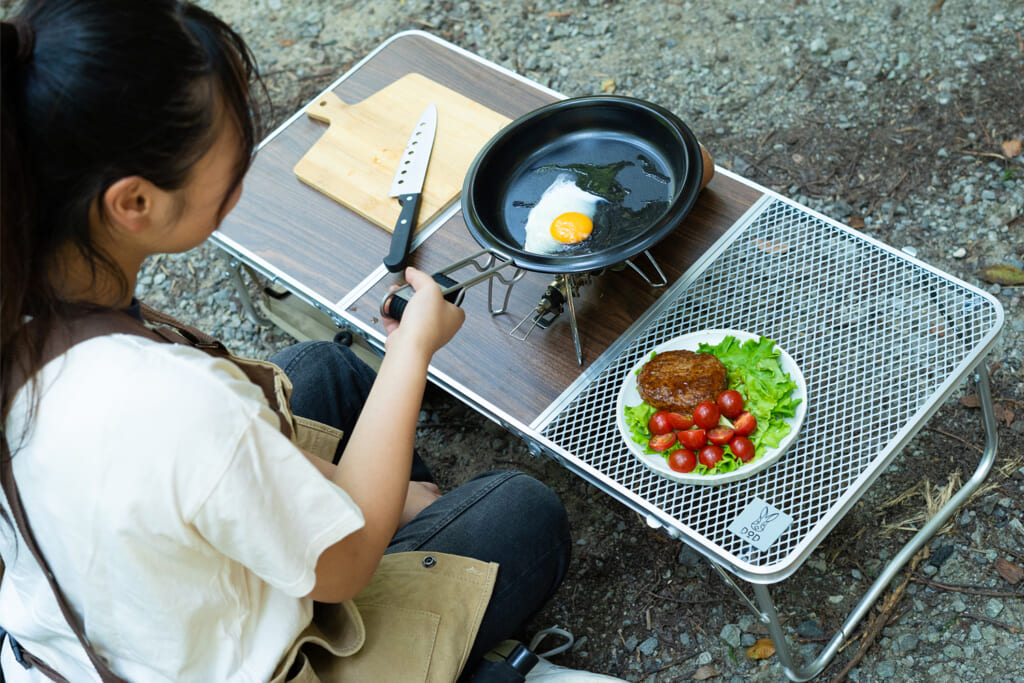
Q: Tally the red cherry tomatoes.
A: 11